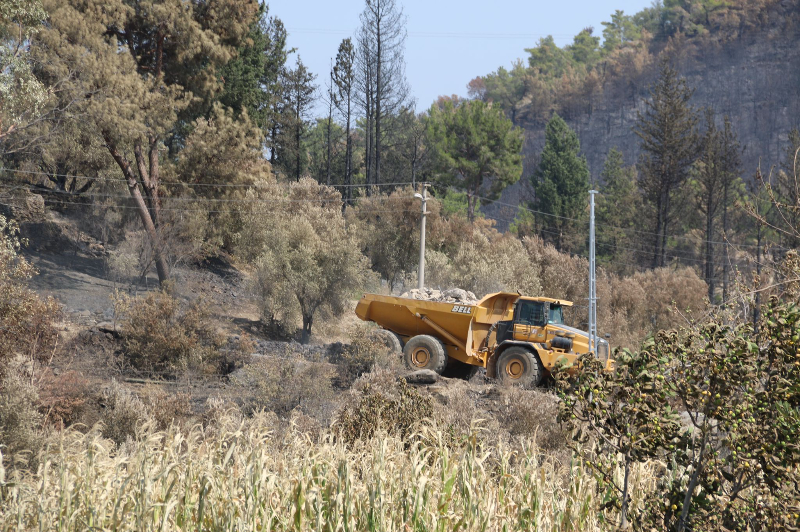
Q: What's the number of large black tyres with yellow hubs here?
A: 2